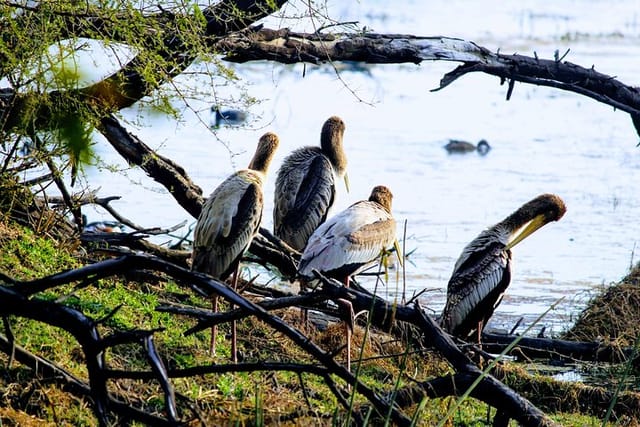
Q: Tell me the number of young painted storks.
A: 4